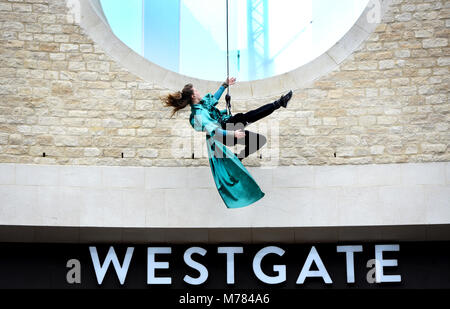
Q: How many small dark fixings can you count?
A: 5